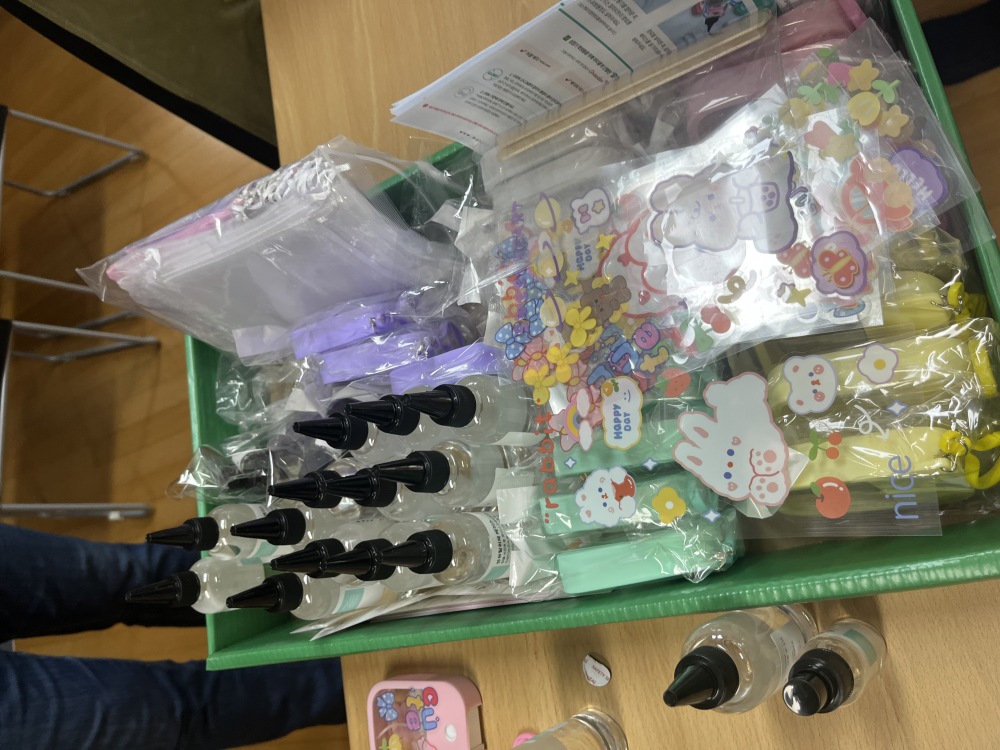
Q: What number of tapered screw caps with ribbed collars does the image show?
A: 14